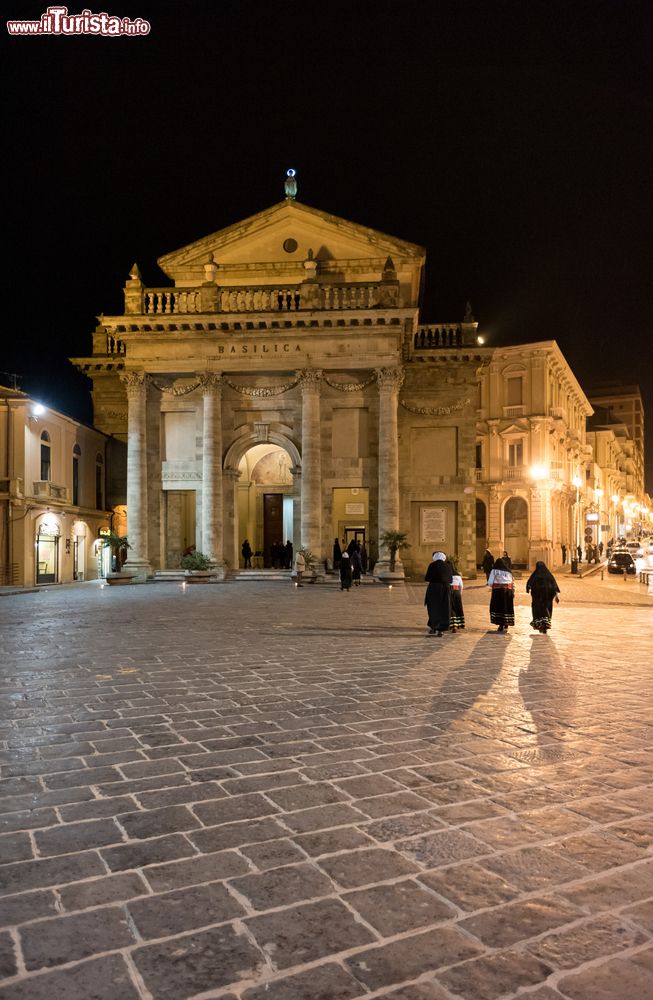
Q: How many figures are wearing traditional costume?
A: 4